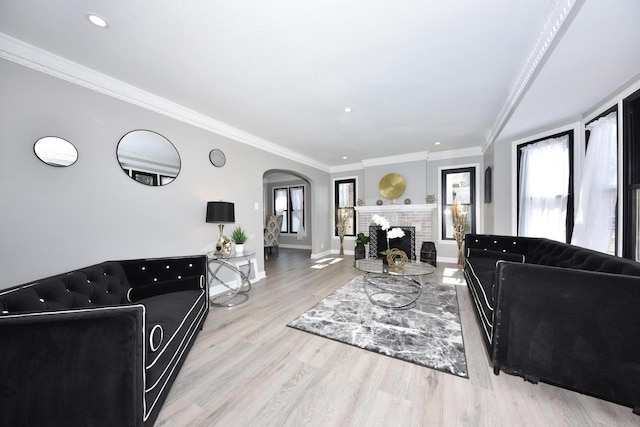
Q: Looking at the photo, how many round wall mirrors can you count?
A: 3